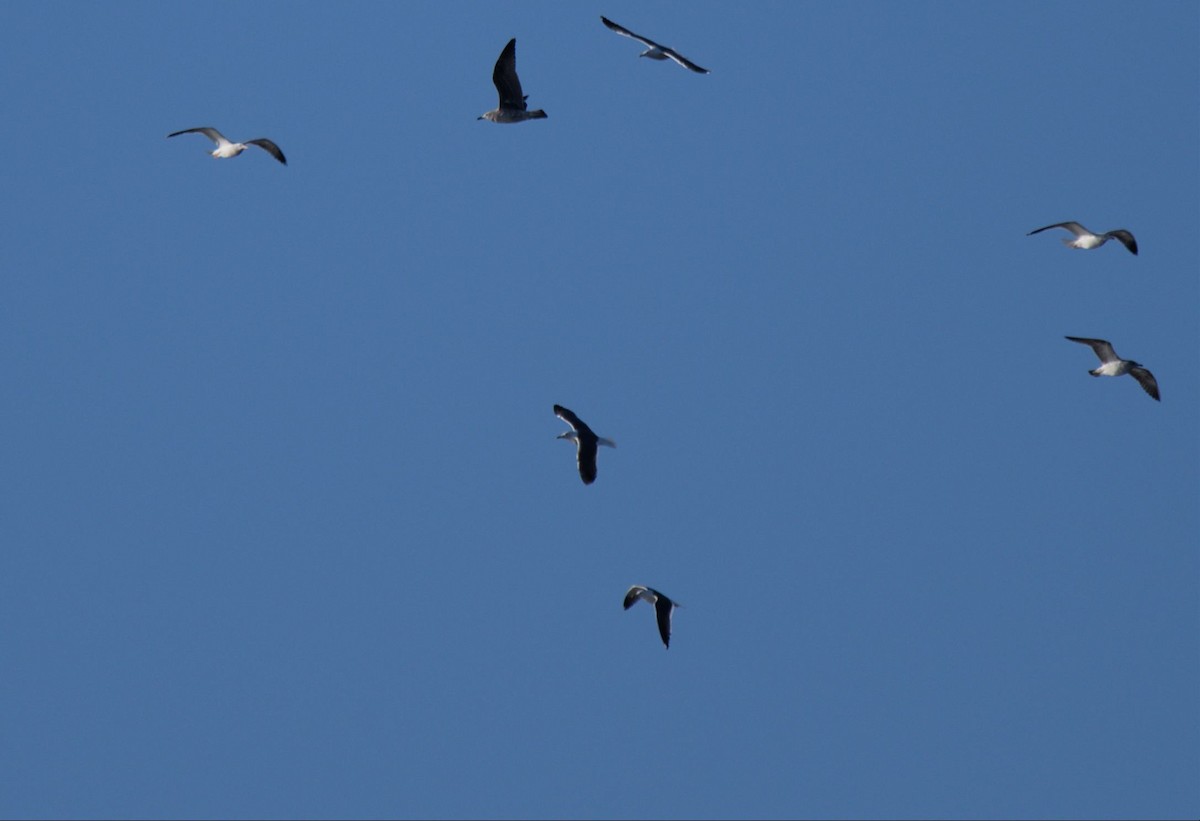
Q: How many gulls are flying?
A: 7